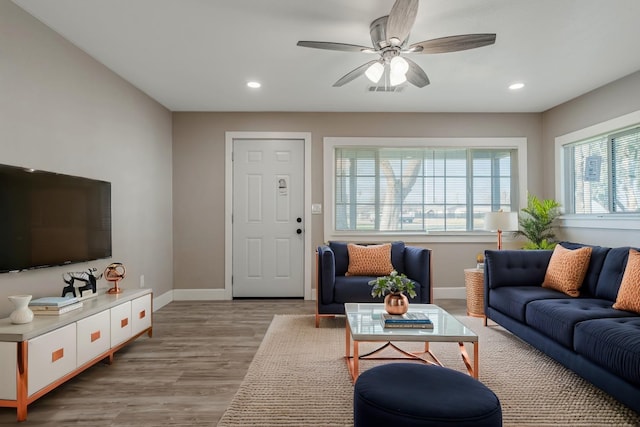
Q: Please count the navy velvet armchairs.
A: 1